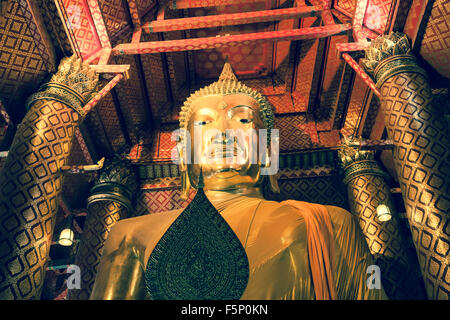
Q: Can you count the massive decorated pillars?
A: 4